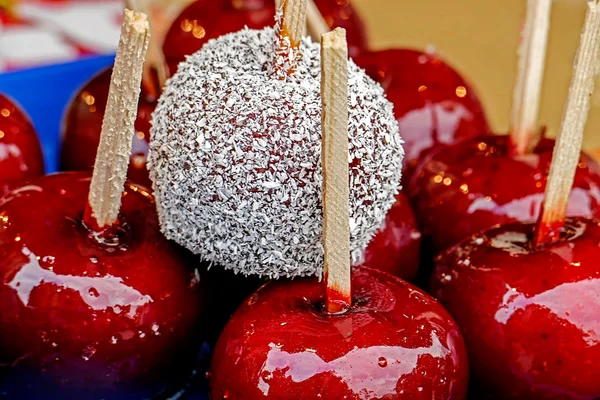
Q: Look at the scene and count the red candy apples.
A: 9